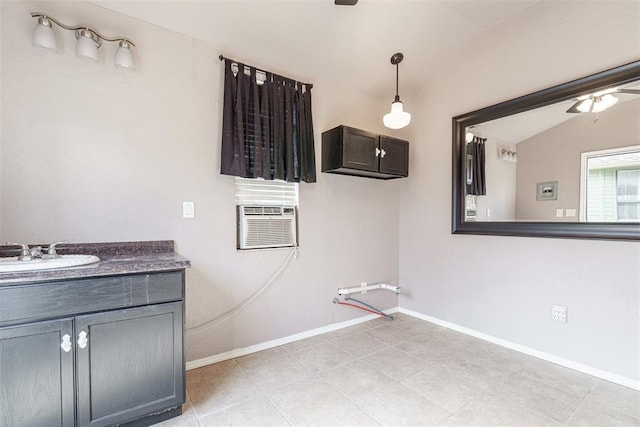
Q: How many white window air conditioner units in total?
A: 1